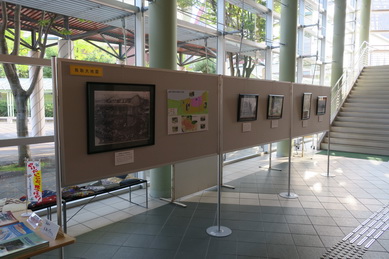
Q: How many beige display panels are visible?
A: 3